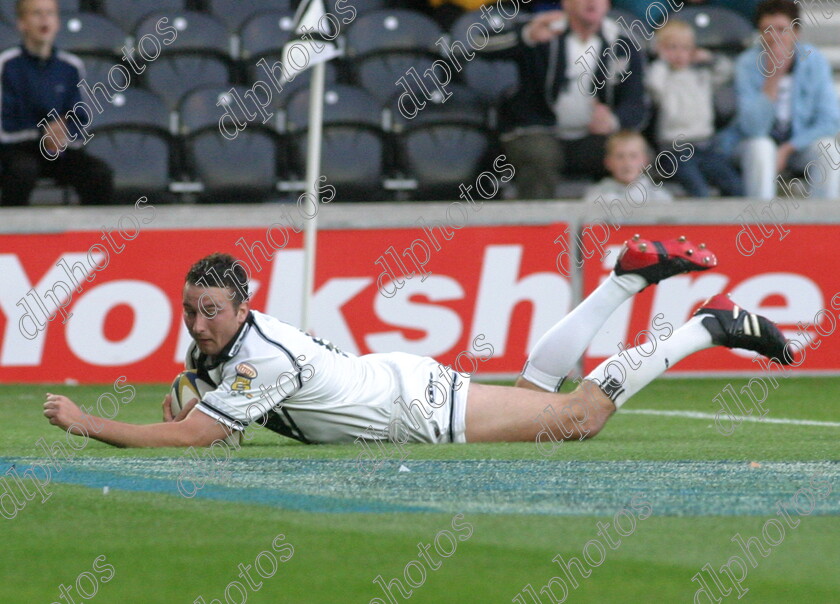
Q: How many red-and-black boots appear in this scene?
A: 2